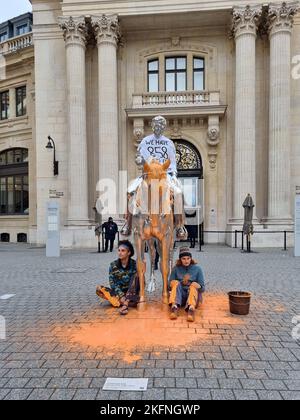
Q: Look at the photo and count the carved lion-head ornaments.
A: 2